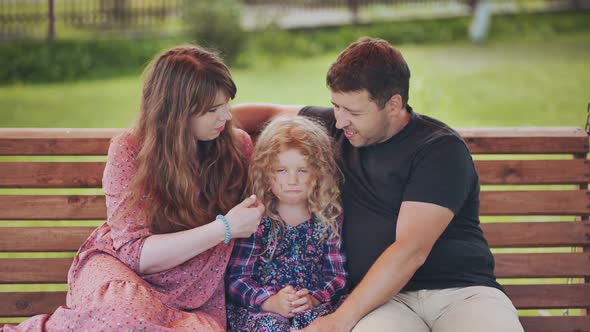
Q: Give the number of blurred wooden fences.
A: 1